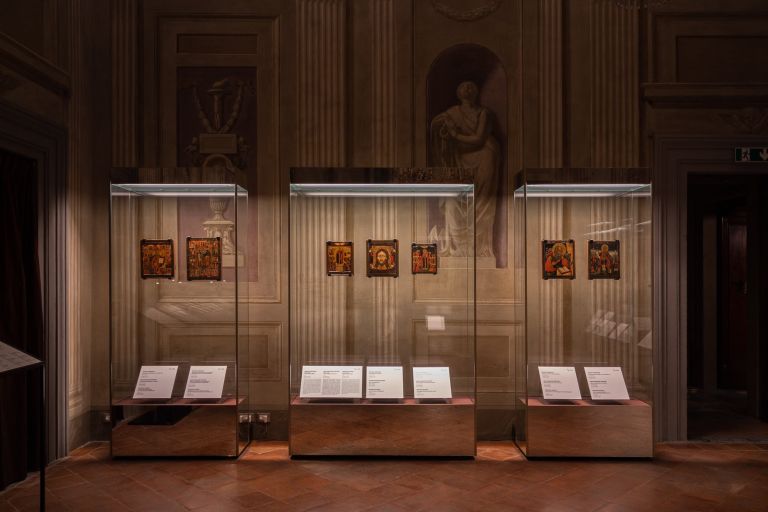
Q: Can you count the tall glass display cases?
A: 3